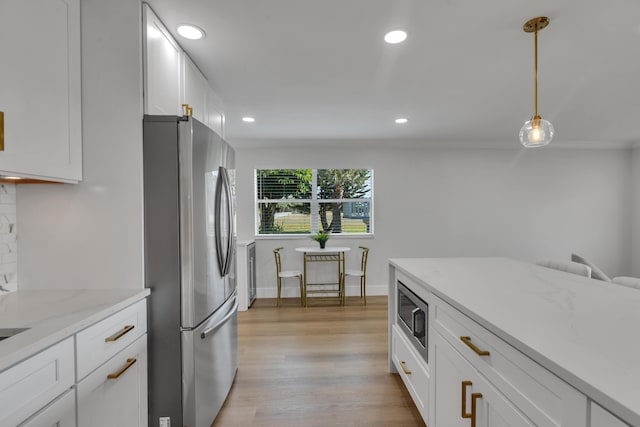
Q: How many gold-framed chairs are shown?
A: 2